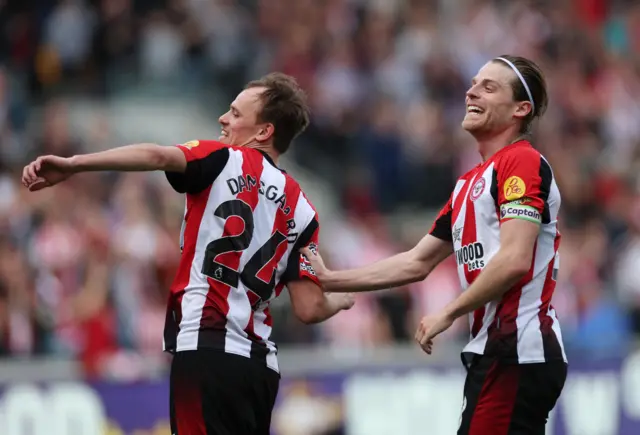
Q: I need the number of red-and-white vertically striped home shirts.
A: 2